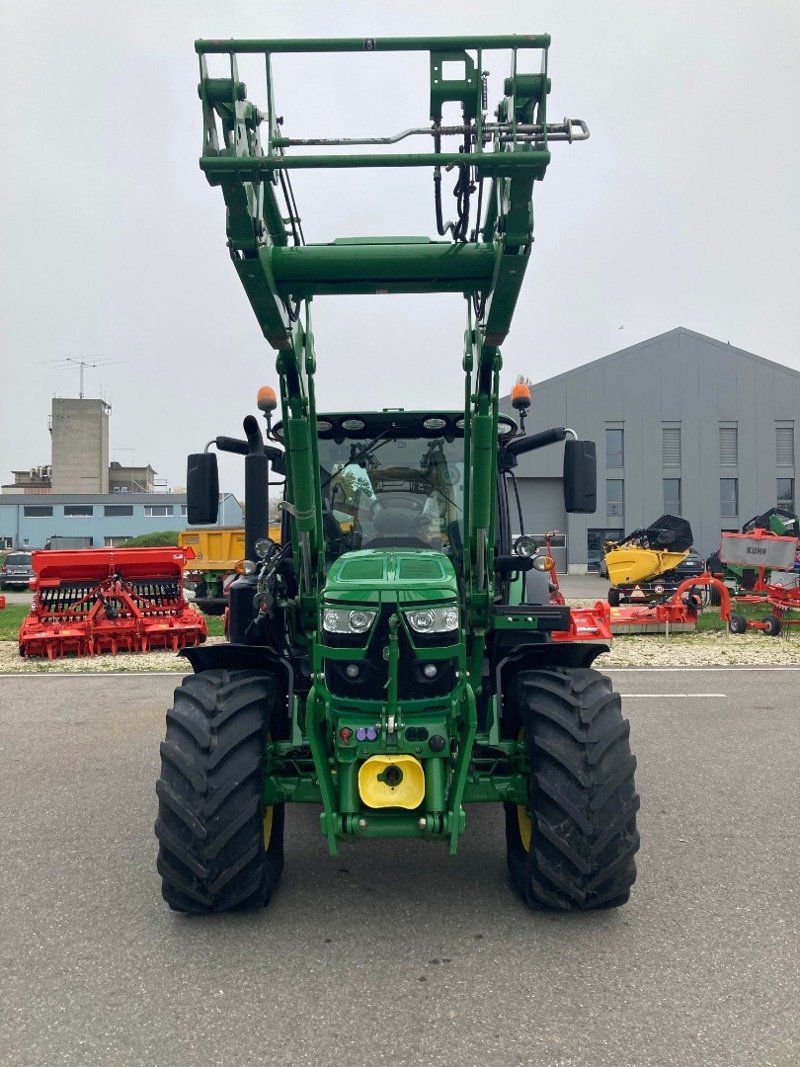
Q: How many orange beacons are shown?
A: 2